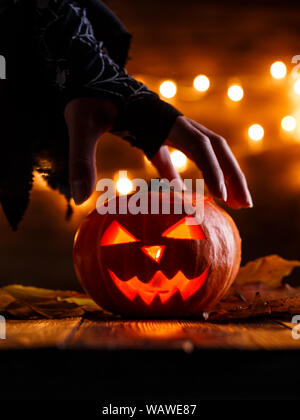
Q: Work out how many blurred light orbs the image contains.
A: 9